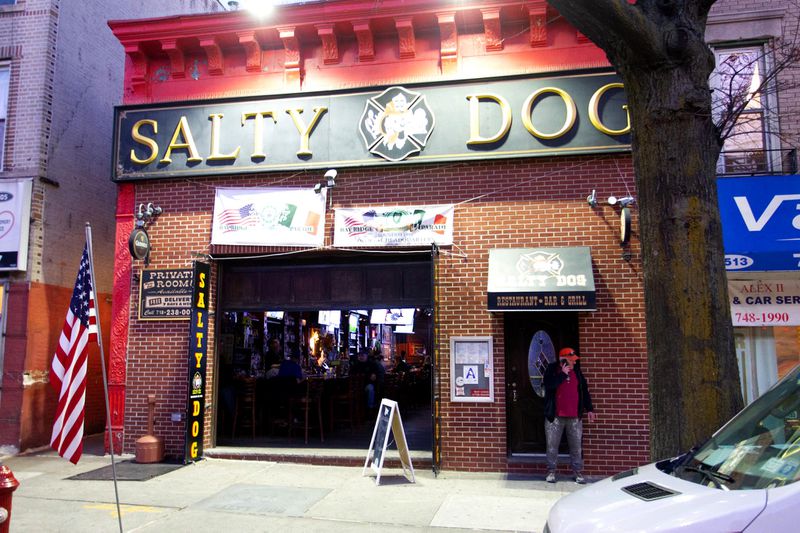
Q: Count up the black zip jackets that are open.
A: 1